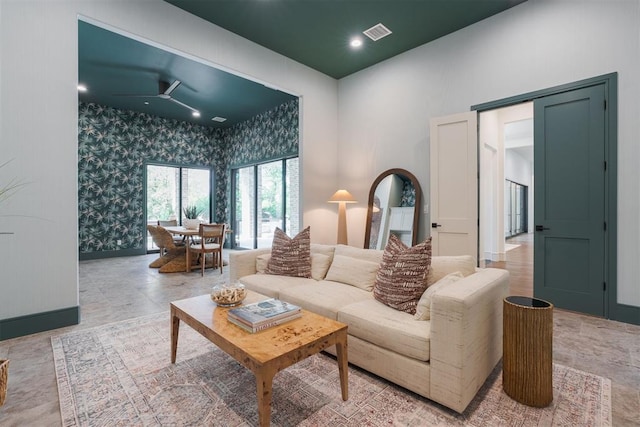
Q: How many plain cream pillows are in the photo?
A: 3